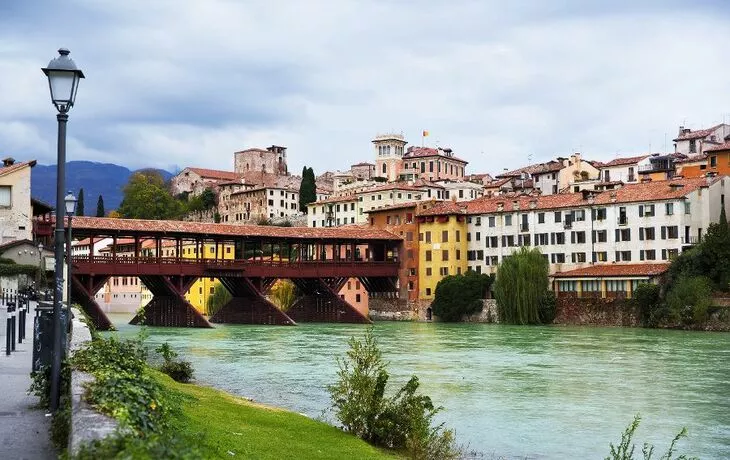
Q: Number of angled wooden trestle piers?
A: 4